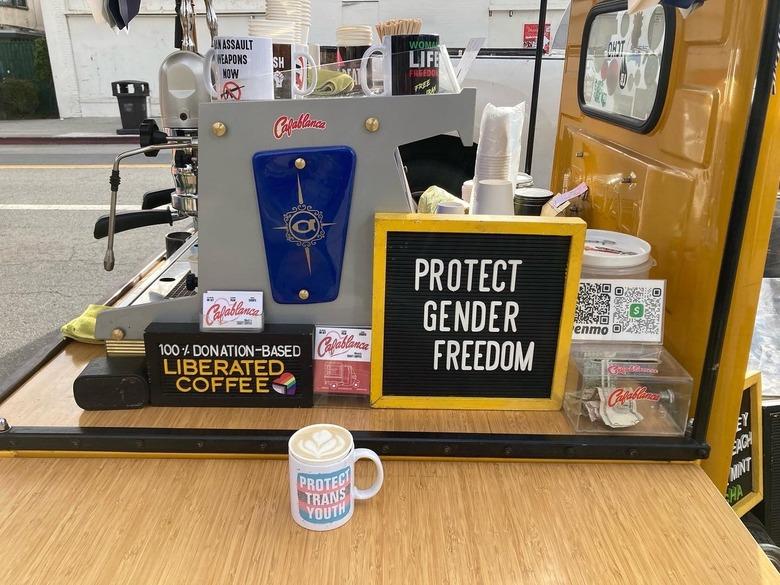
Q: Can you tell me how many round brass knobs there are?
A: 5